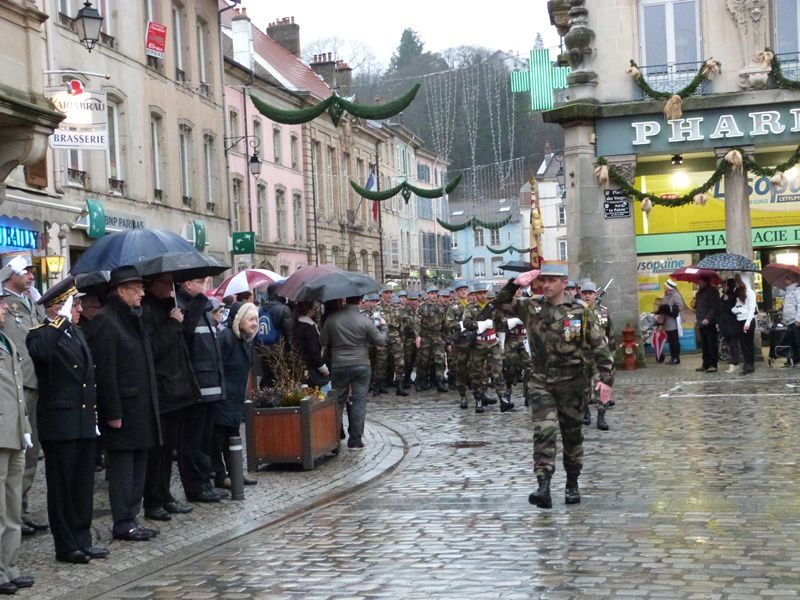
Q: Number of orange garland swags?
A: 0